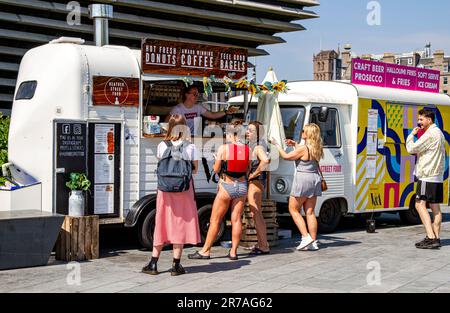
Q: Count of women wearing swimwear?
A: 2